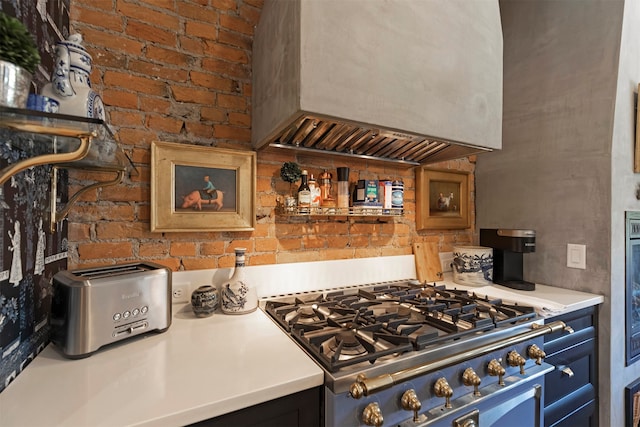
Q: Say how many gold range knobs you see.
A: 7